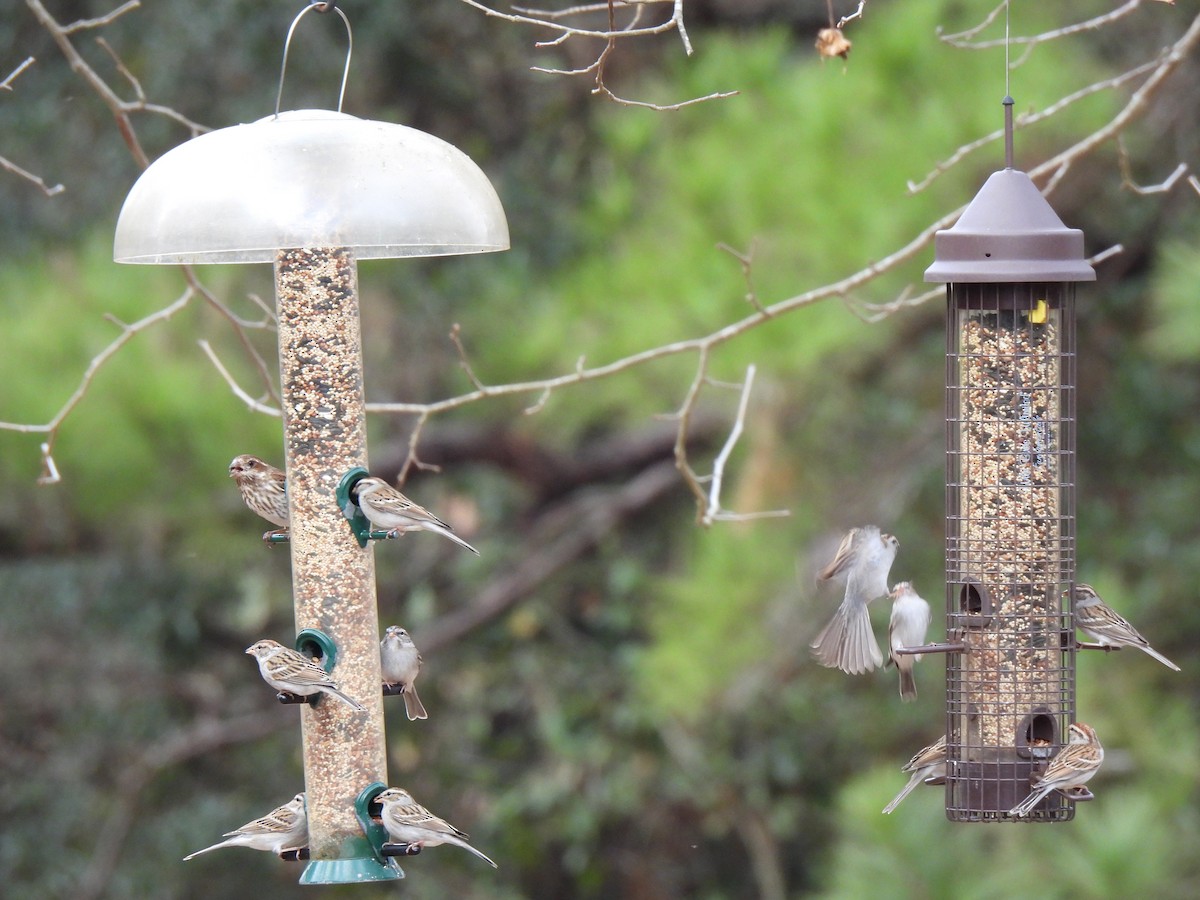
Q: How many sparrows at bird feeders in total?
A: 11